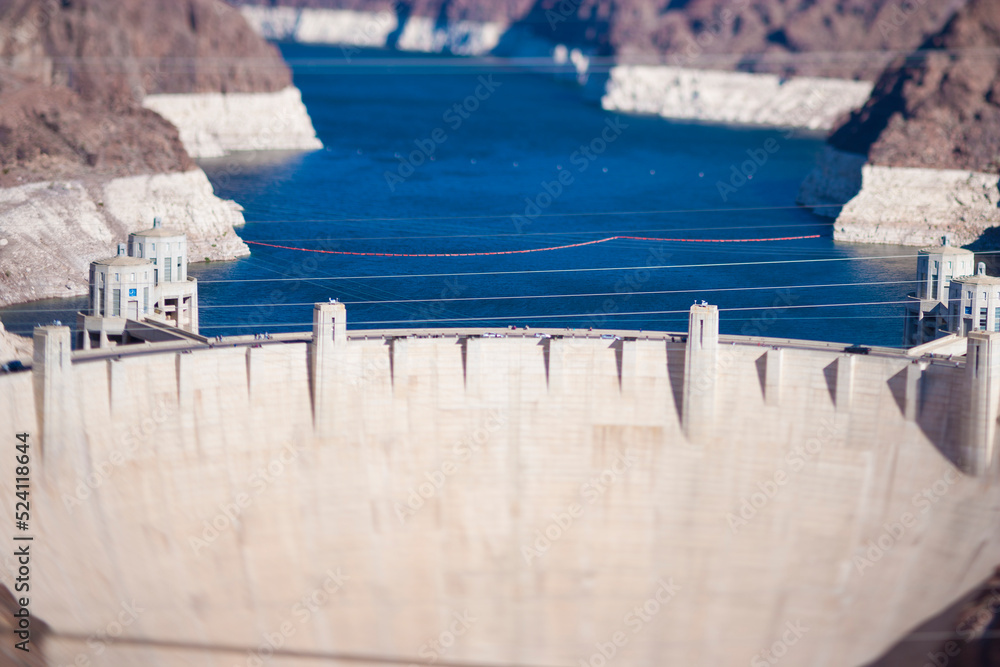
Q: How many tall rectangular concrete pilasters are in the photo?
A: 4